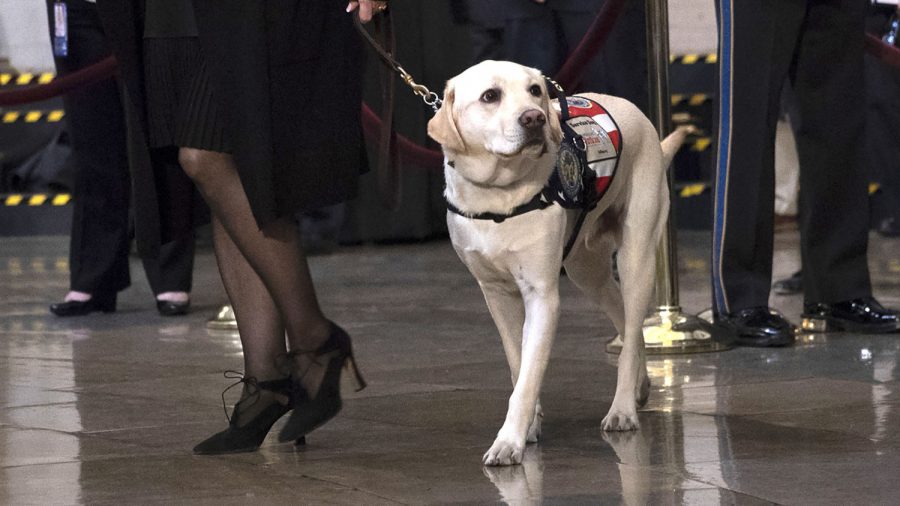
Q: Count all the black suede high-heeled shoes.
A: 2